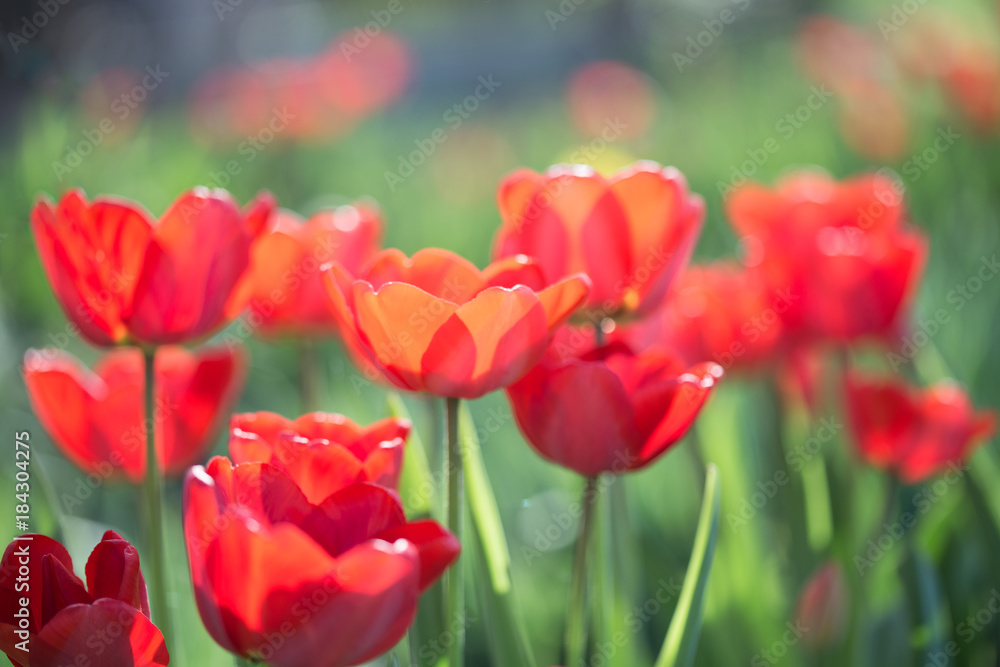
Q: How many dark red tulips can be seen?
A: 1